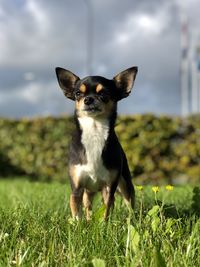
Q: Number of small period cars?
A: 0